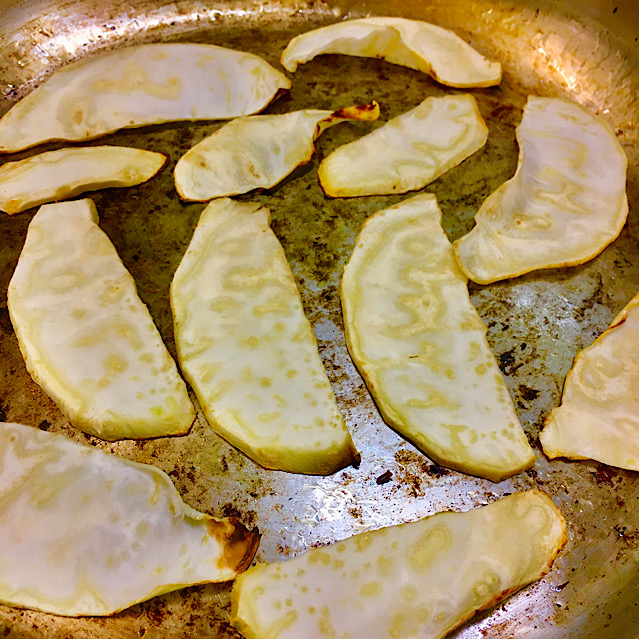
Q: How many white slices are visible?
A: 12